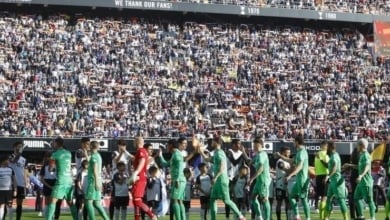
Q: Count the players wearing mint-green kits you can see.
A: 8